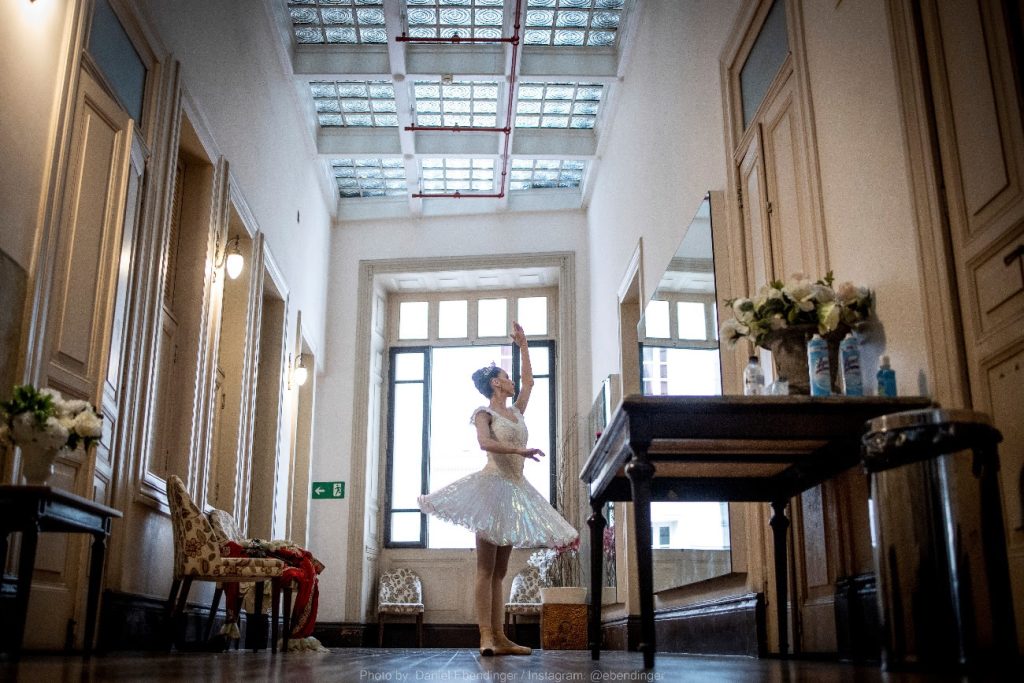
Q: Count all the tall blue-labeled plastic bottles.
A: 2